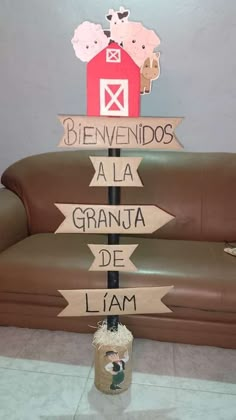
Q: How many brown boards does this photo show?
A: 5